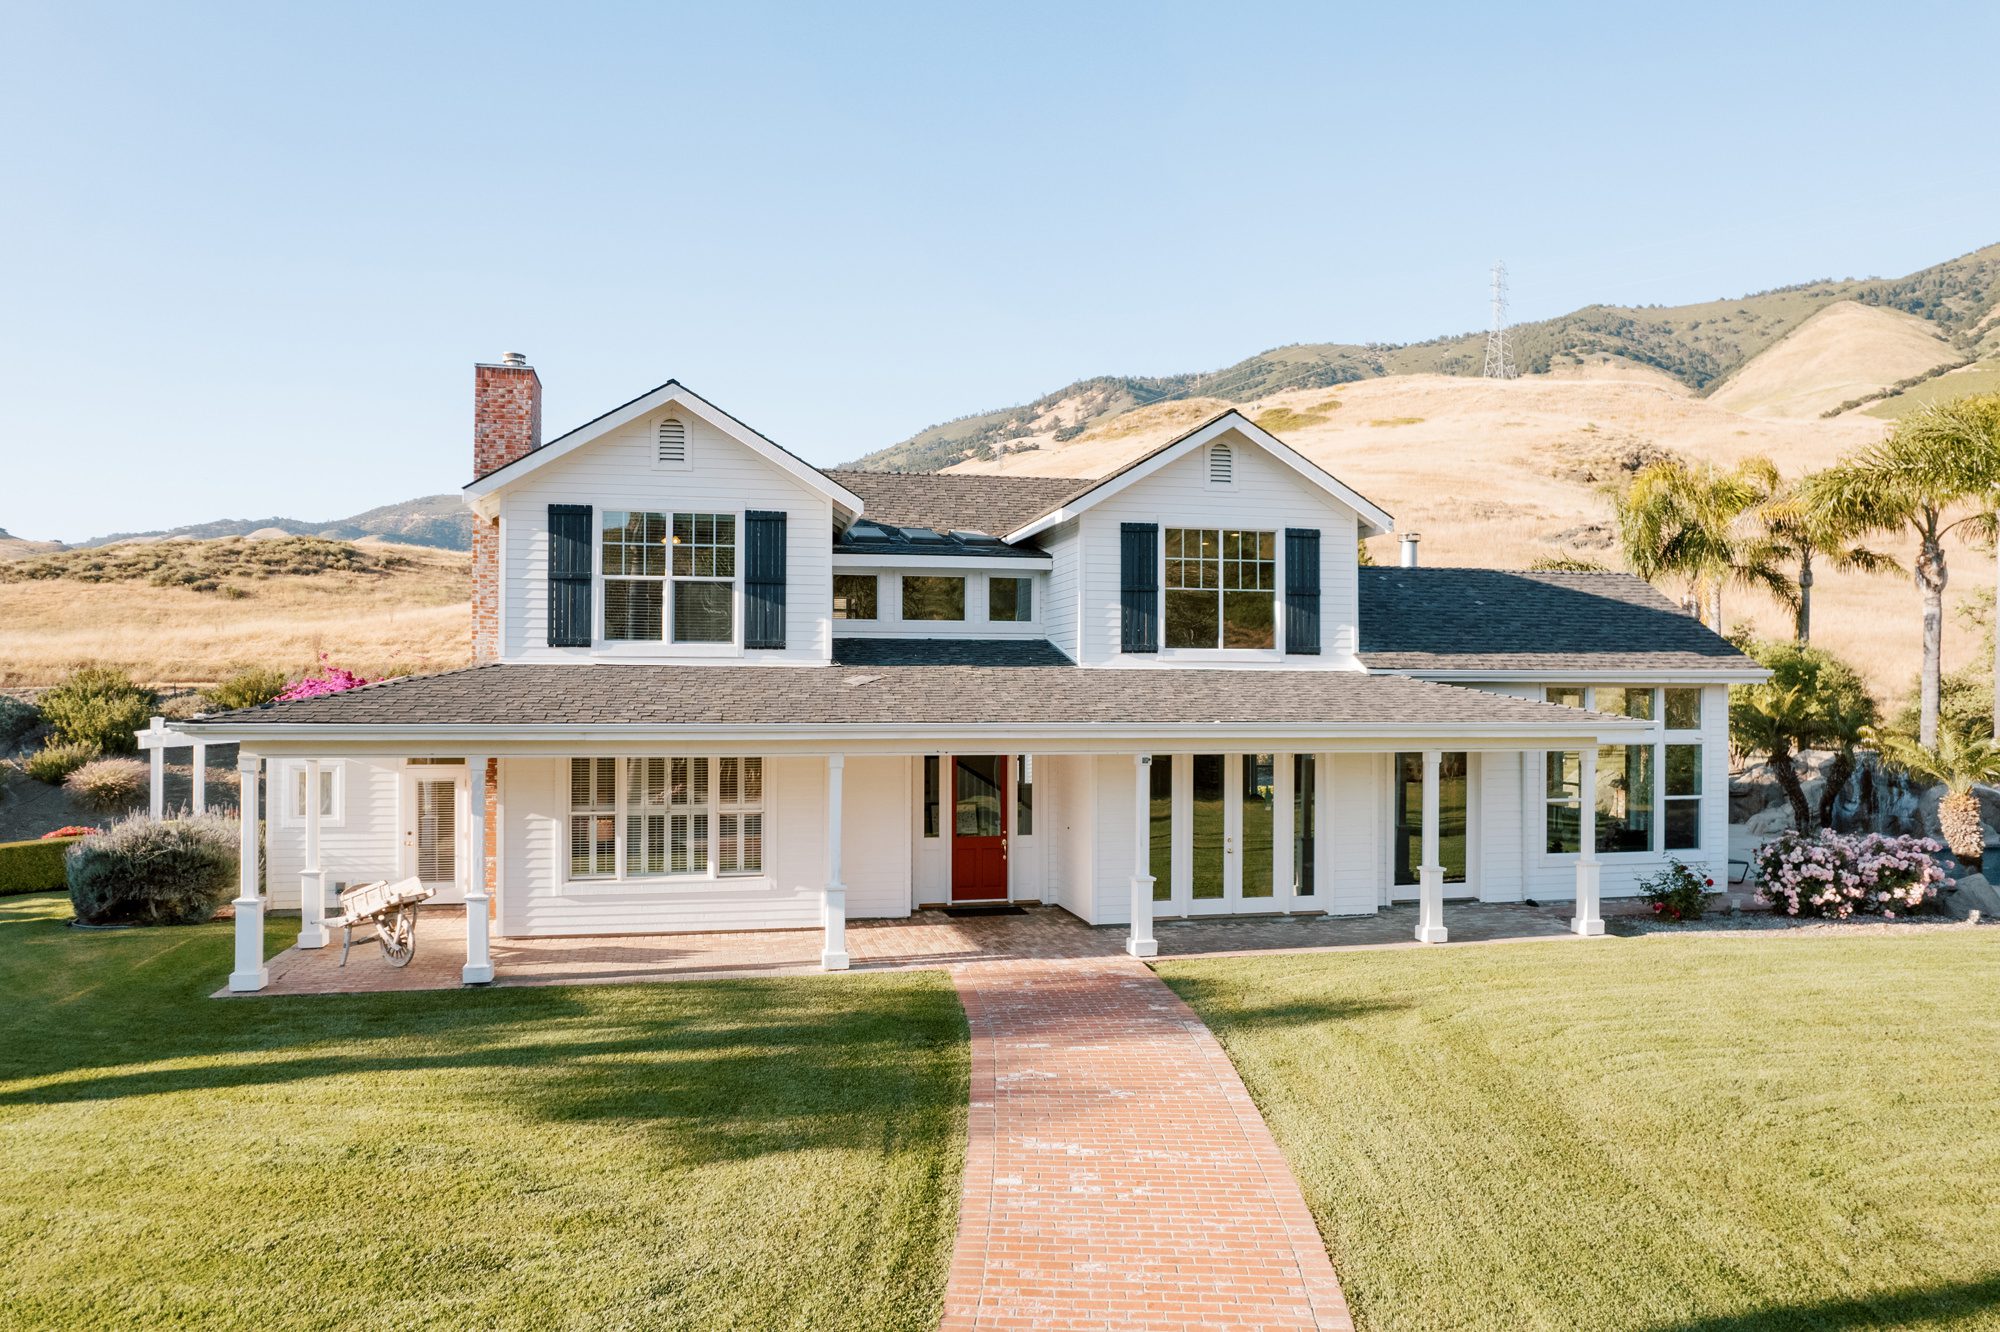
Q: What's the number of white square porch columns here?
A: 7